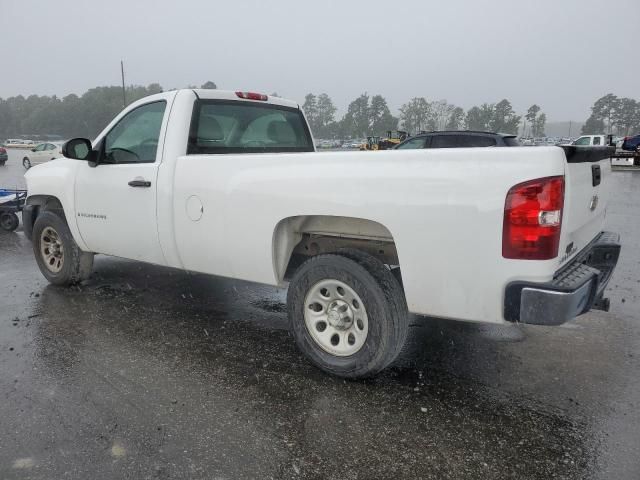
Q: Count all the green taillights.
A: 0